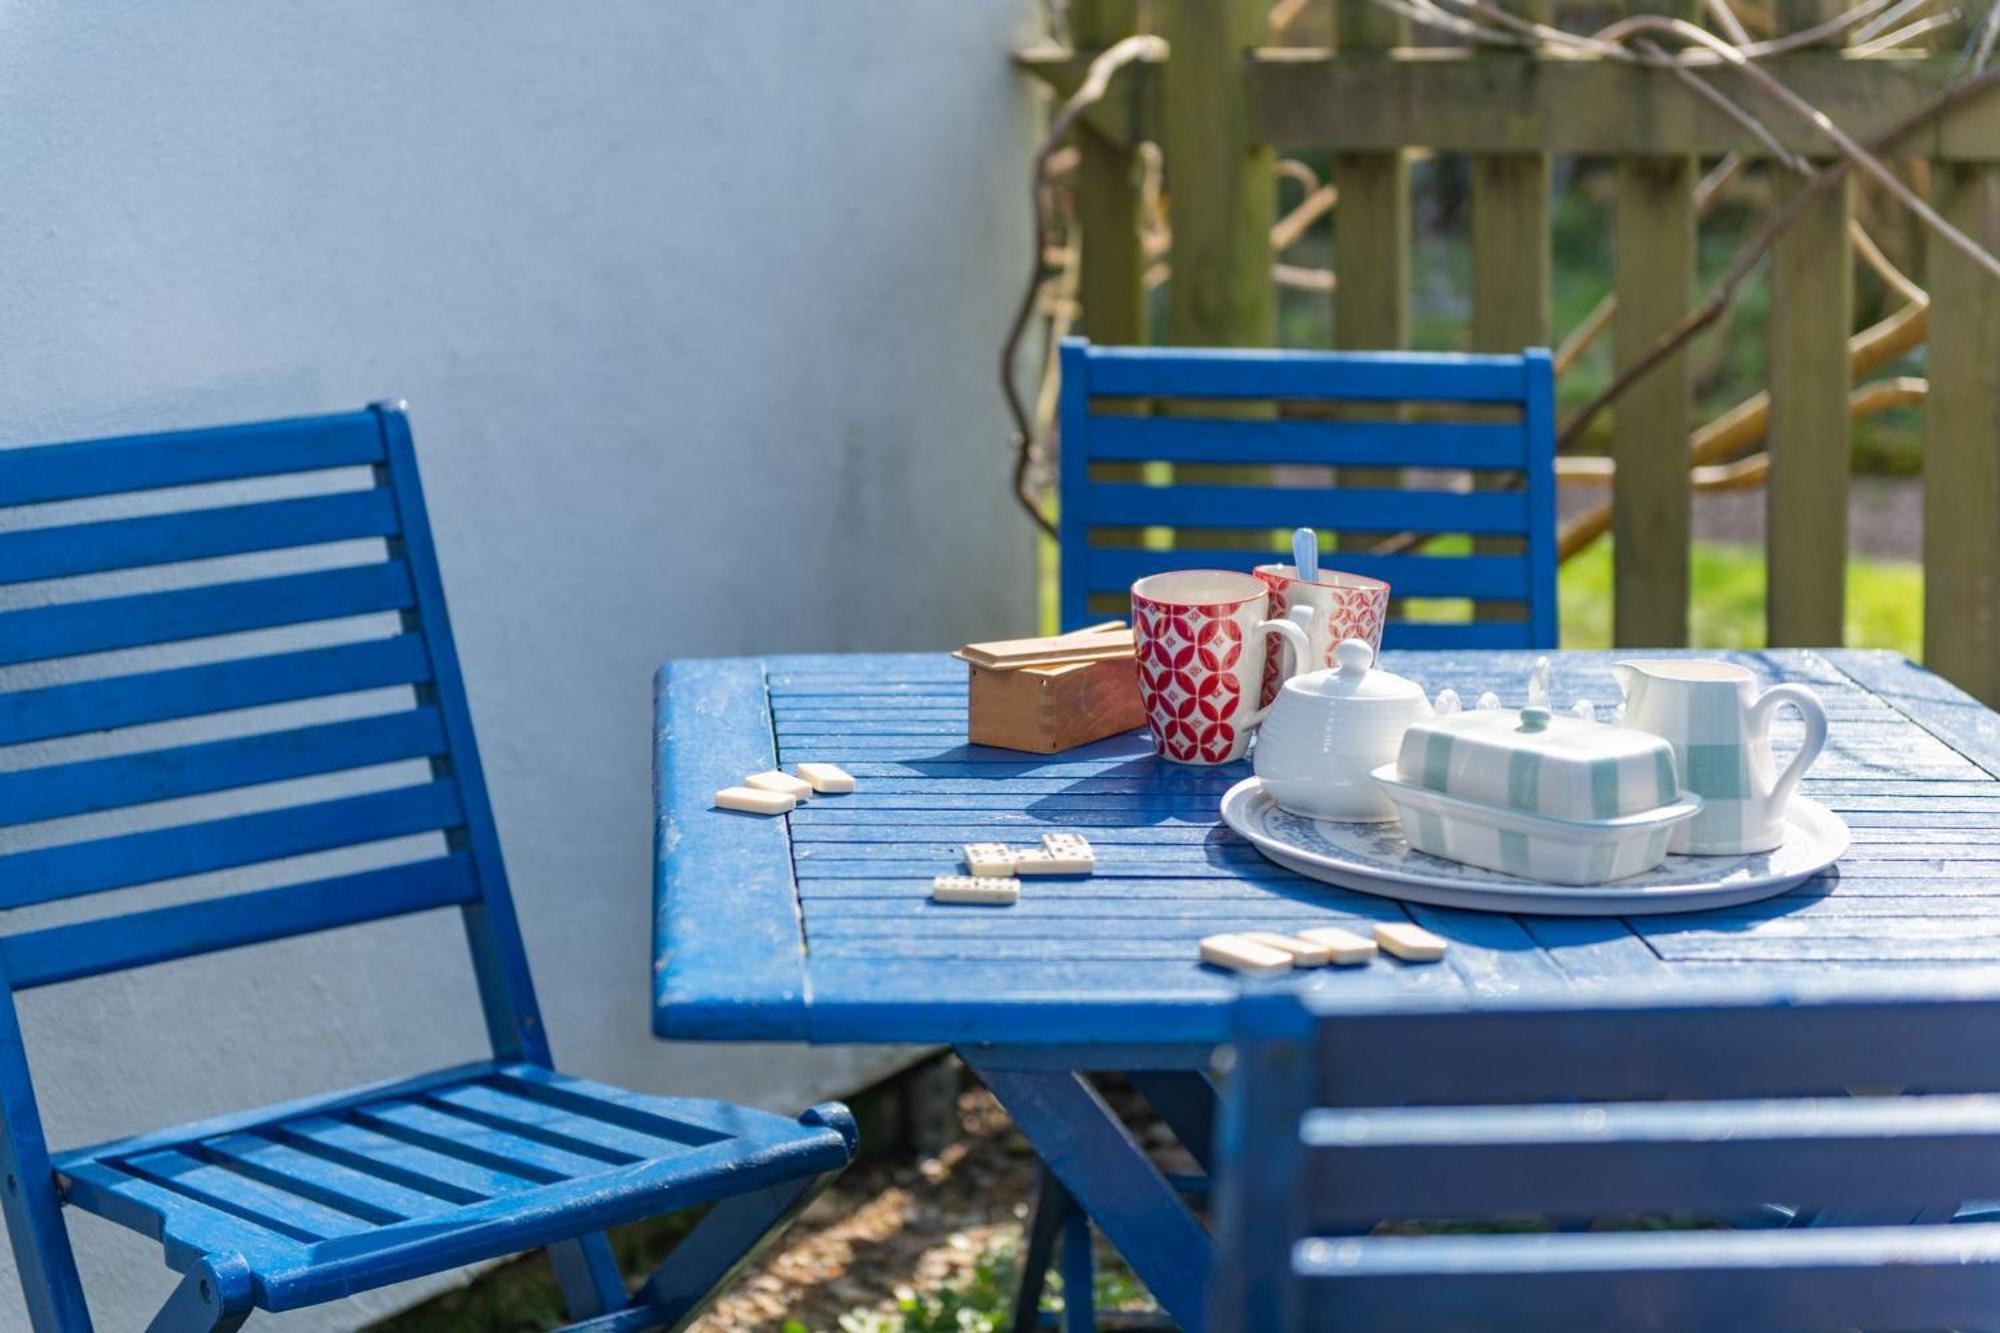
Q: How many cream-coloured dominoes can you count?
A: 11